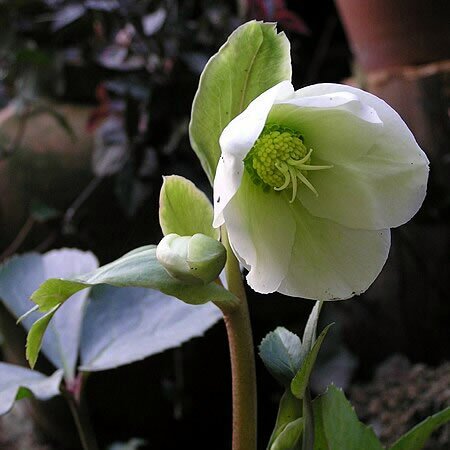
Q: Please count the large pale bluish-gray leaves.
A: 3